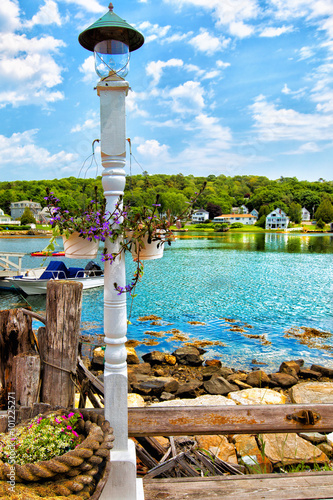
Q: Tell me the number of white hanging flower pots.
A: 2